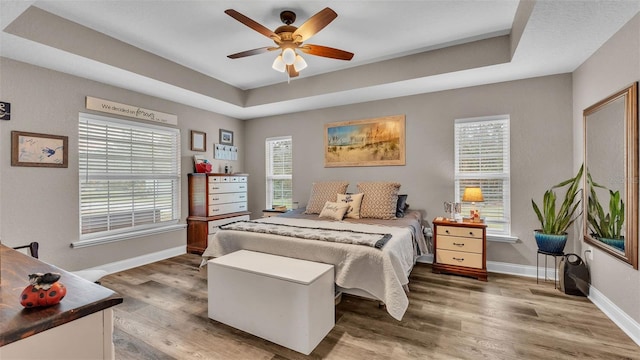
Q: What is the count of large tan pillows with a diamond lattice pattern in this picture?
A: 2